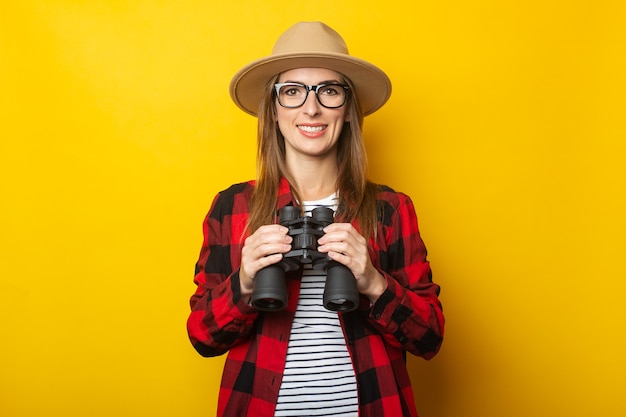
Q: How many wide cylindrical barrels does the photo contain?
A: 2